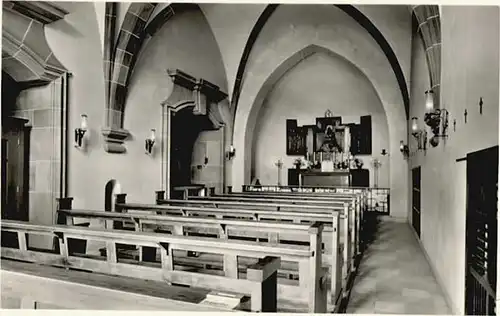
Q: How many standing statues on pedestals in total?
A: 0